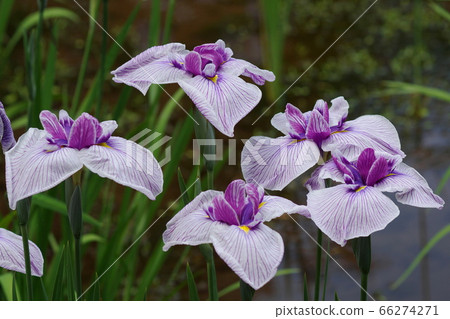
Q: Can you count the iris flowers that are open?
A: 5